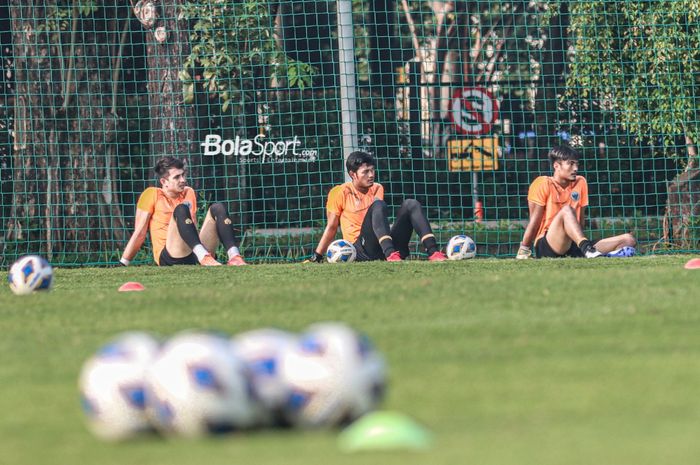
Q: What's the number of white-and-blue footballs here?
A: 7